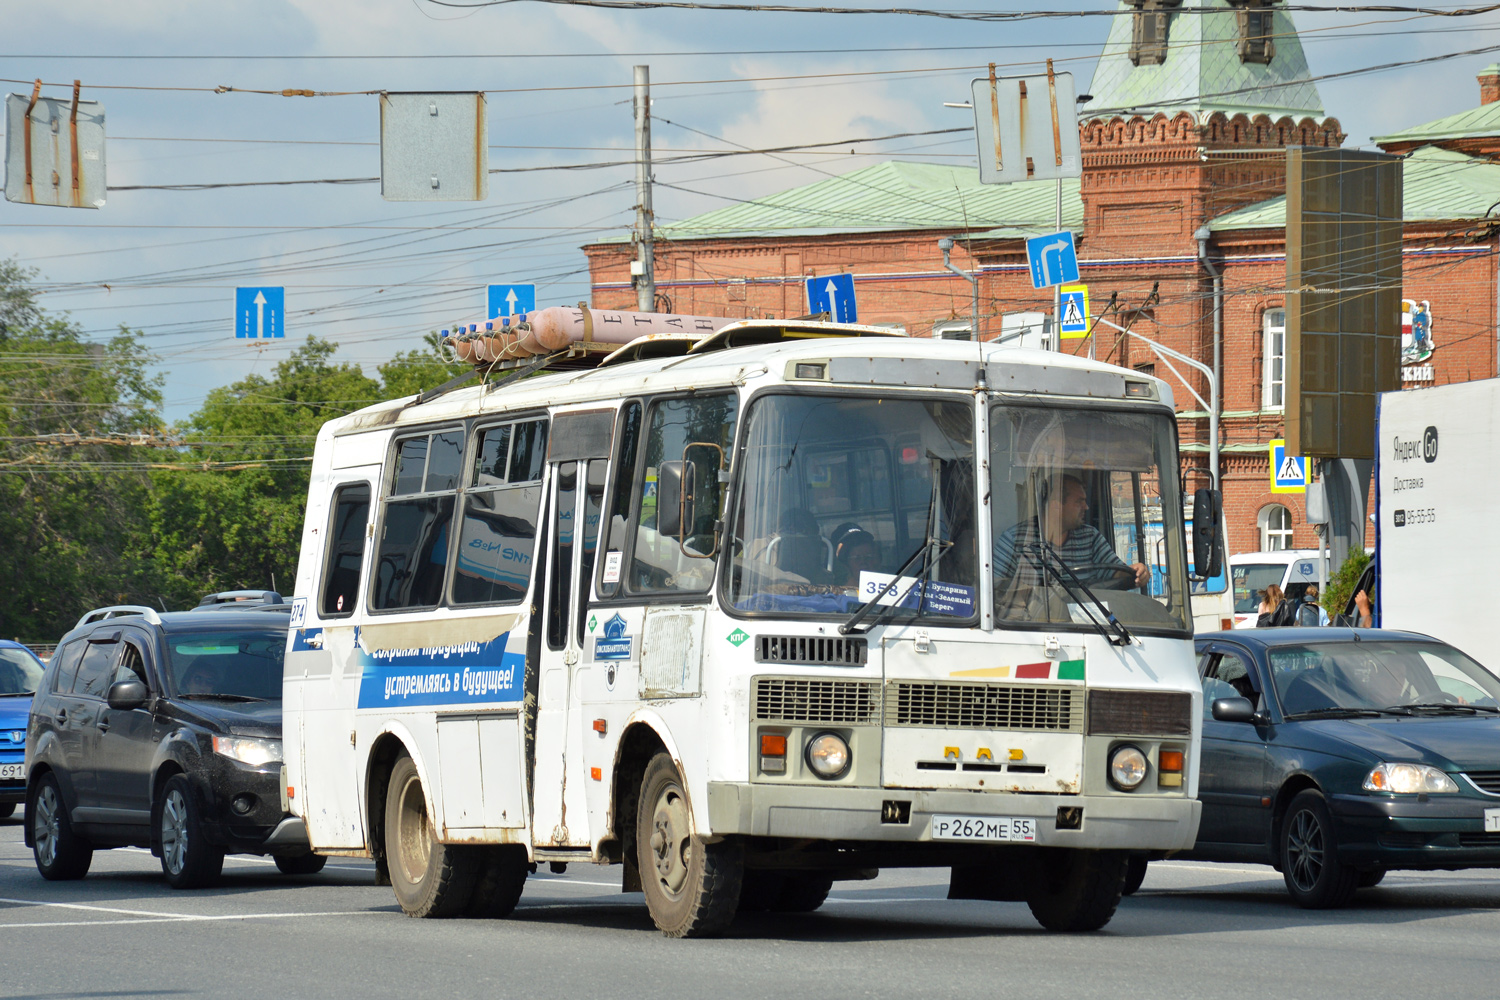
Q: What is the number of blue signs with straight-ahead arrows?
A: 3